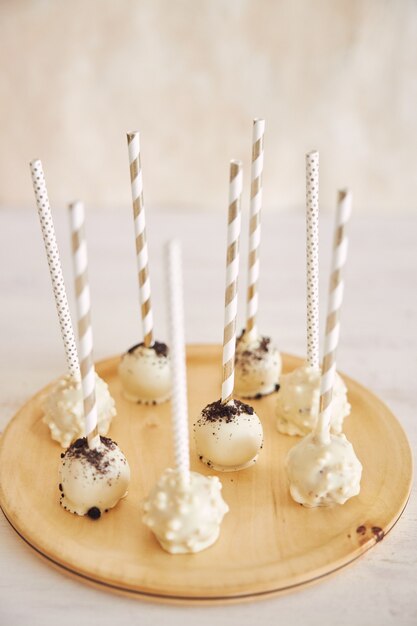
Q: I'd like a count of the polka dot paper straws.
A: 3